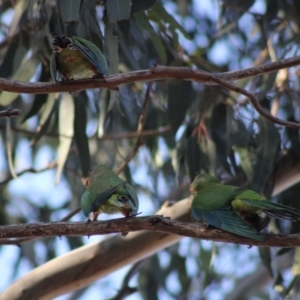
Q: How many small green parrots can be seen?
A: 3